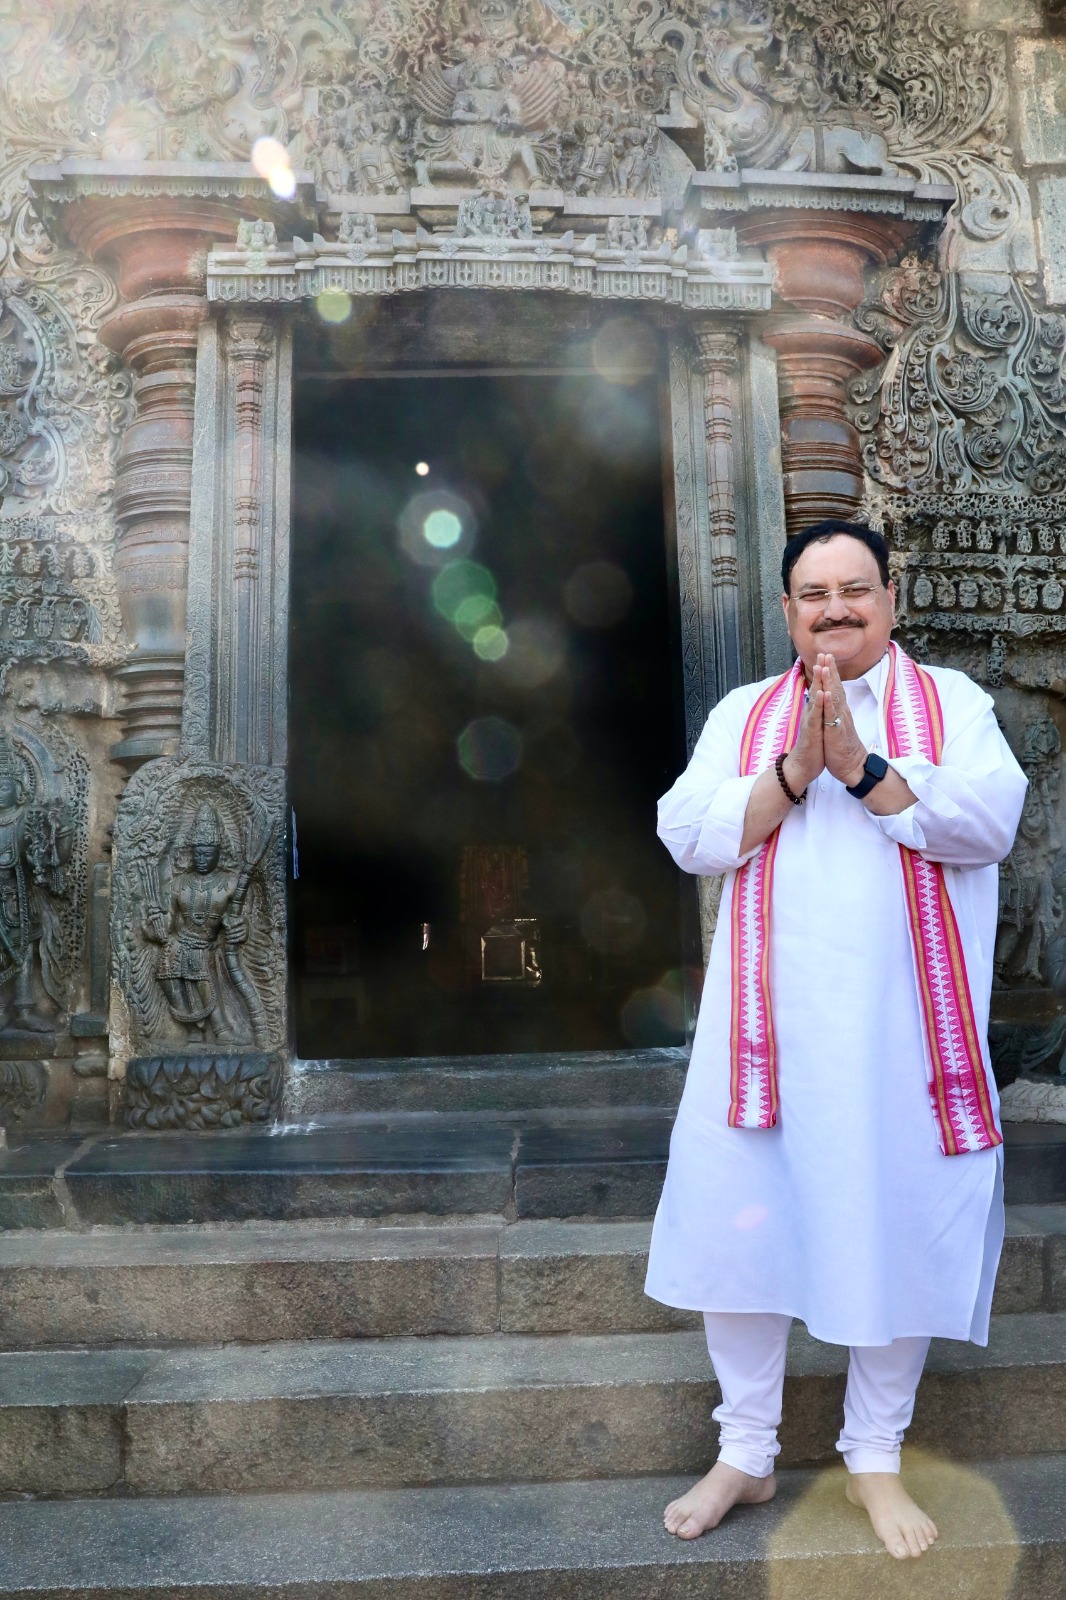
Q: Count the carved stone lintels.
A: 1